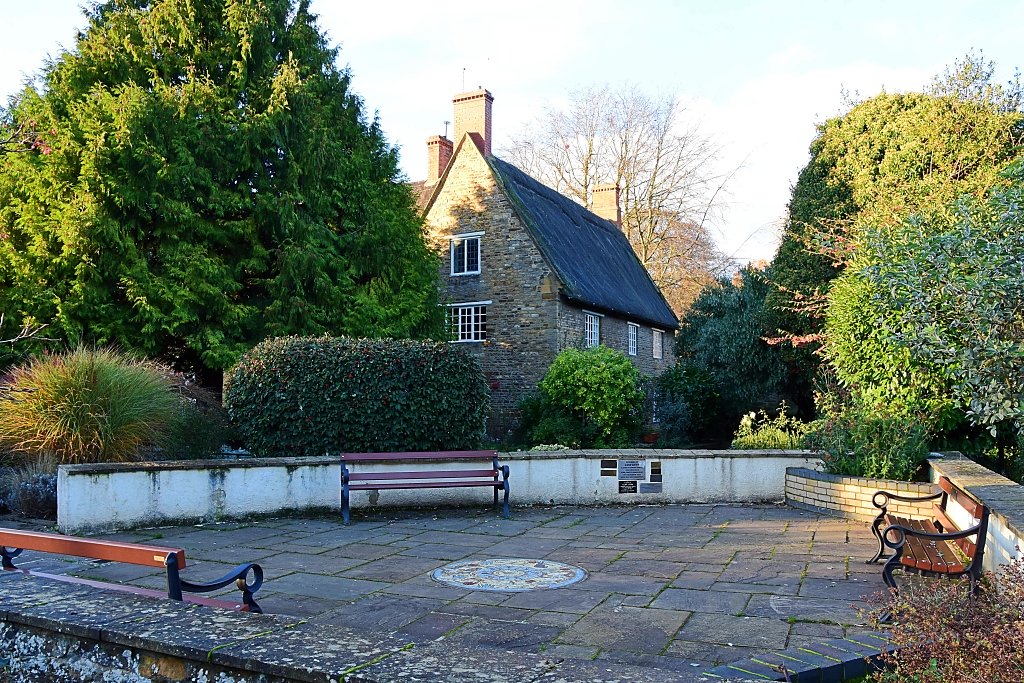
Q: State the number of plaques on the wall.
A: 8